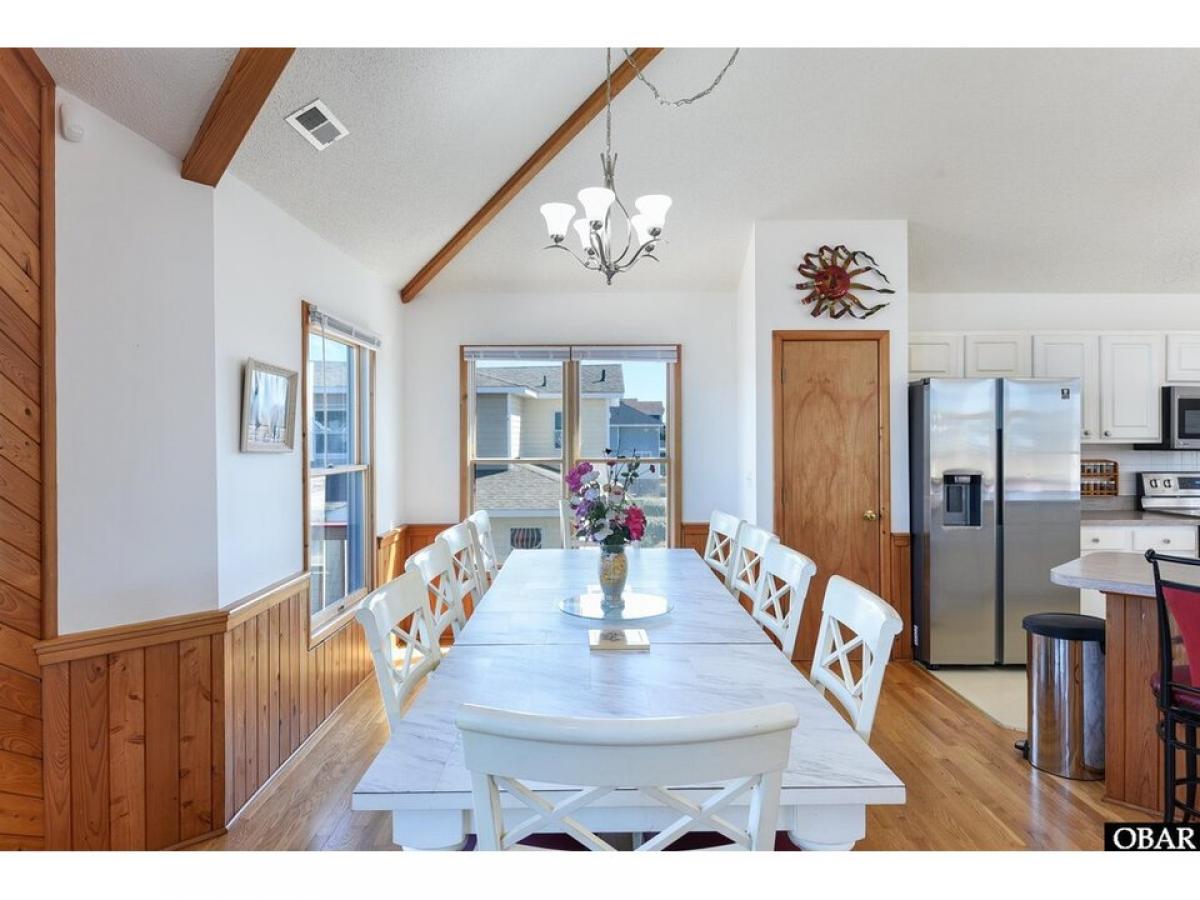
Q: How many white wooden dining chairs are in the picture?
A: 10